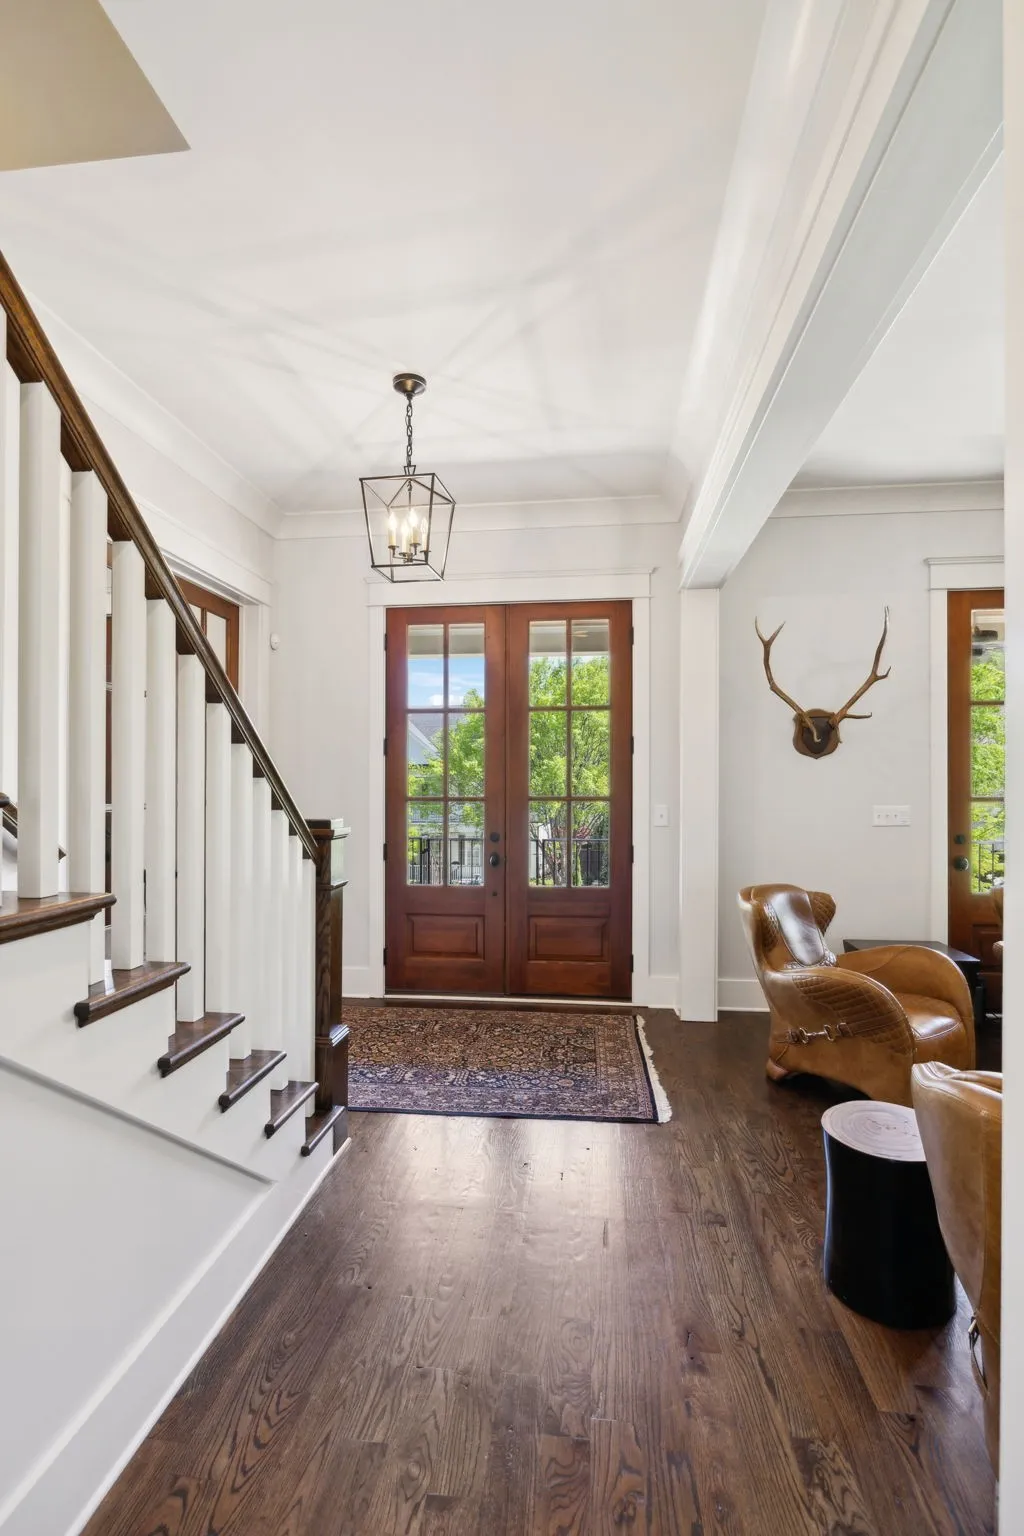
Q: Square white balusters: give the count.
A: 12